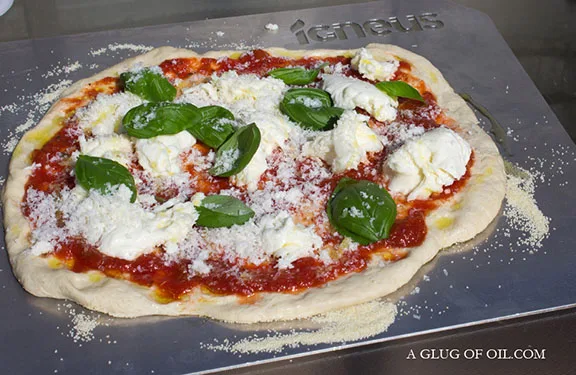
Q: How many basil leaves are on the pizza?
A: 11